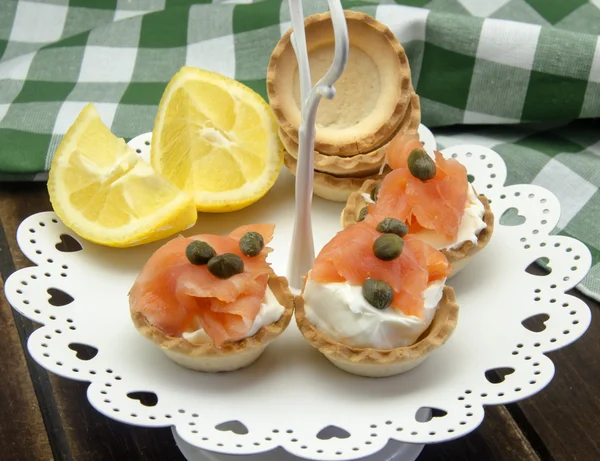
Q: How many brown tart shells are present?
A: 6